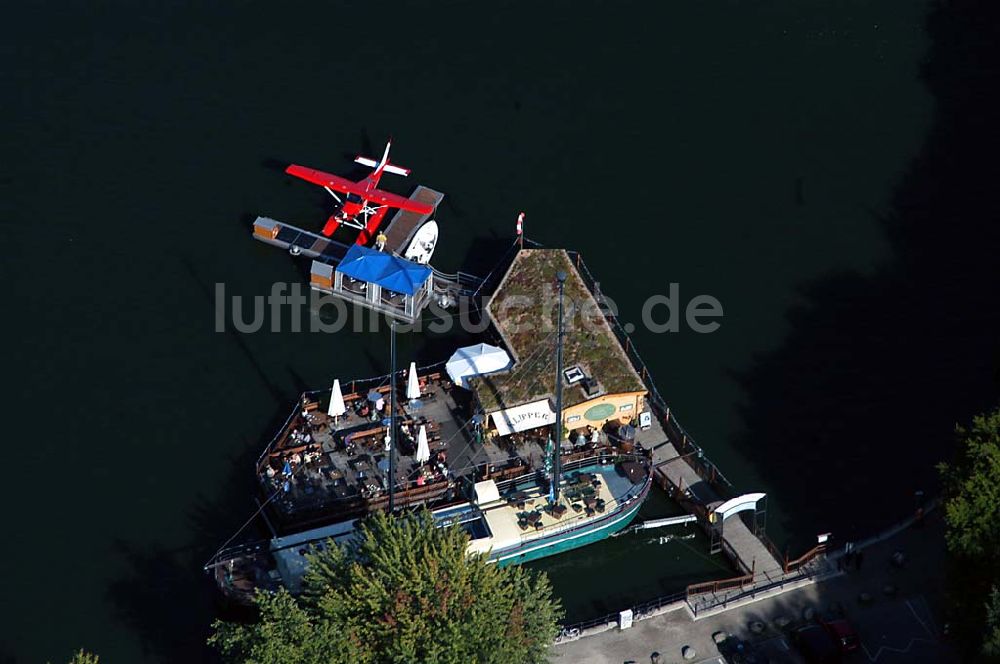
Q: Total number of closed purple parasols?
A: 0